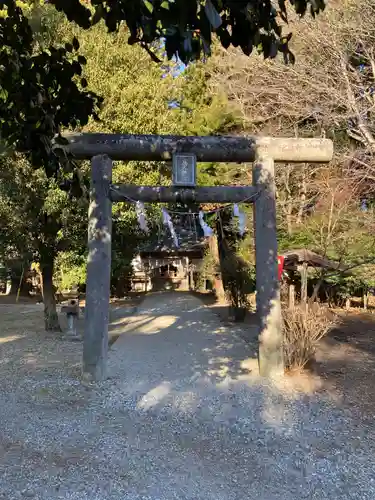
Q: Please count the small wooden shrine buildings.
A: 1